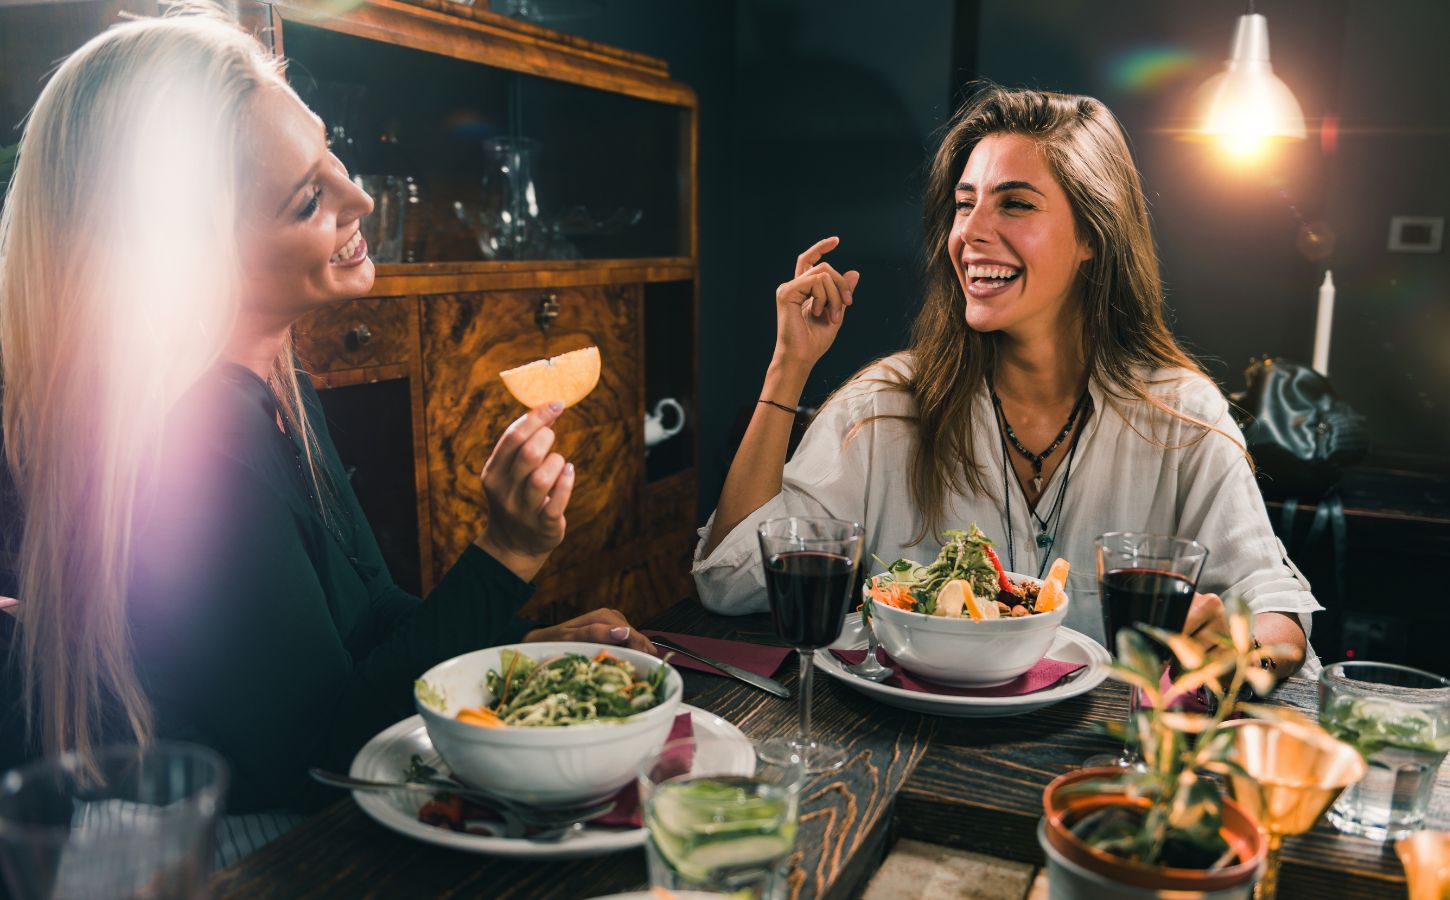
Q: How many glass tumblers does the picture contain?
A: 3